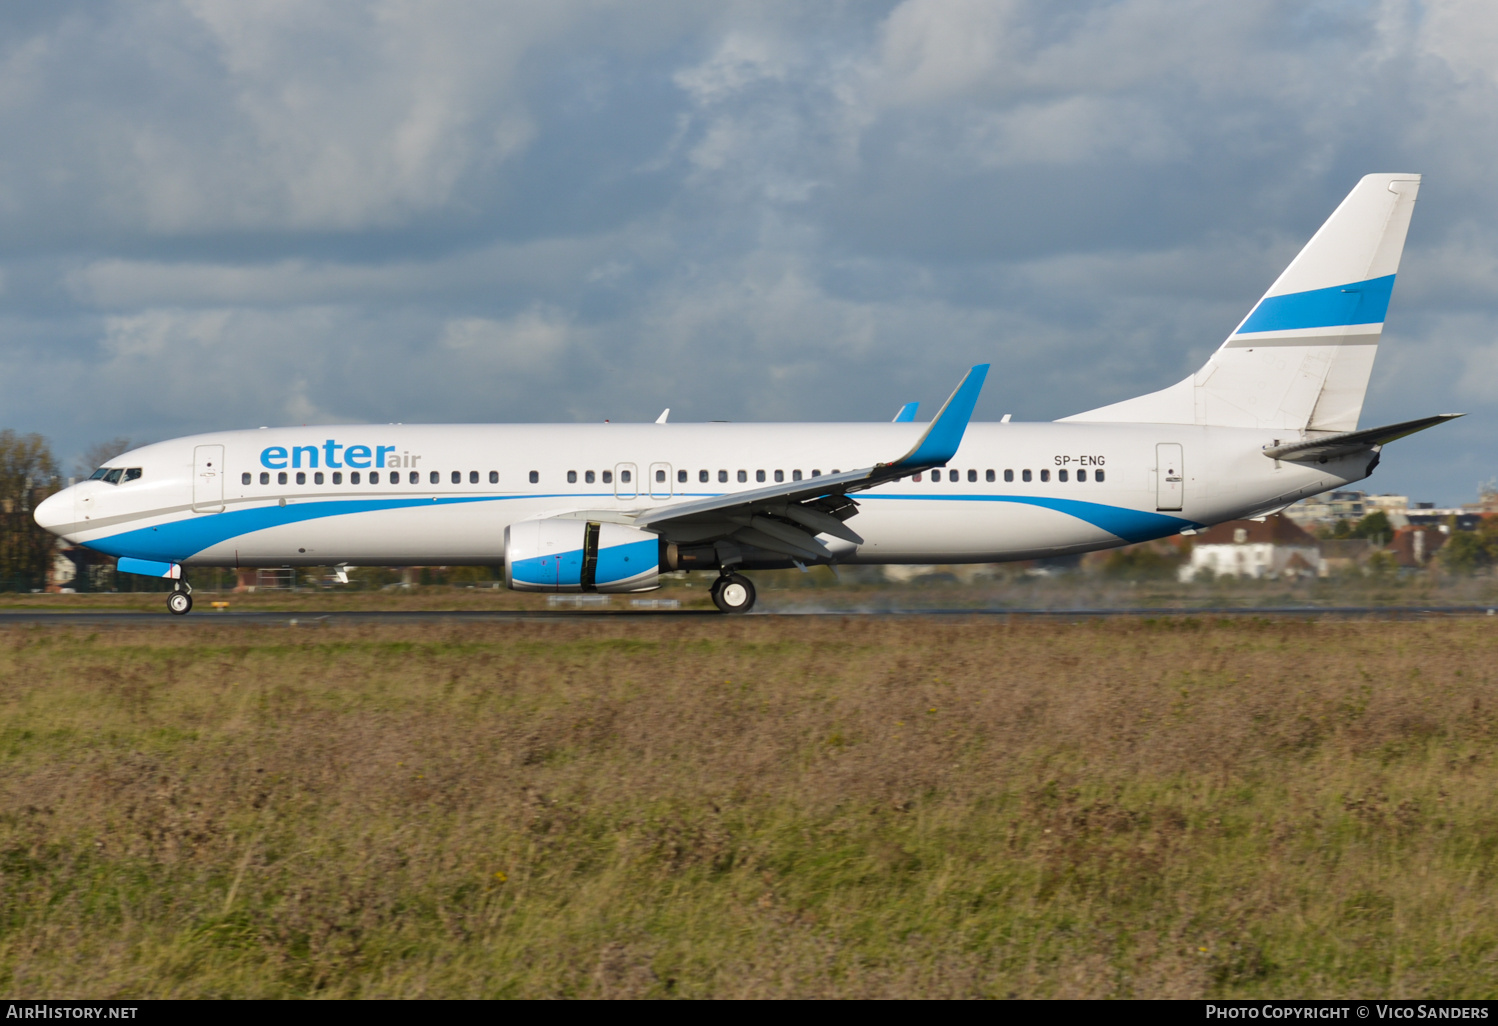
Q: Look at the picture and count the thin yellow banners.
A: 0